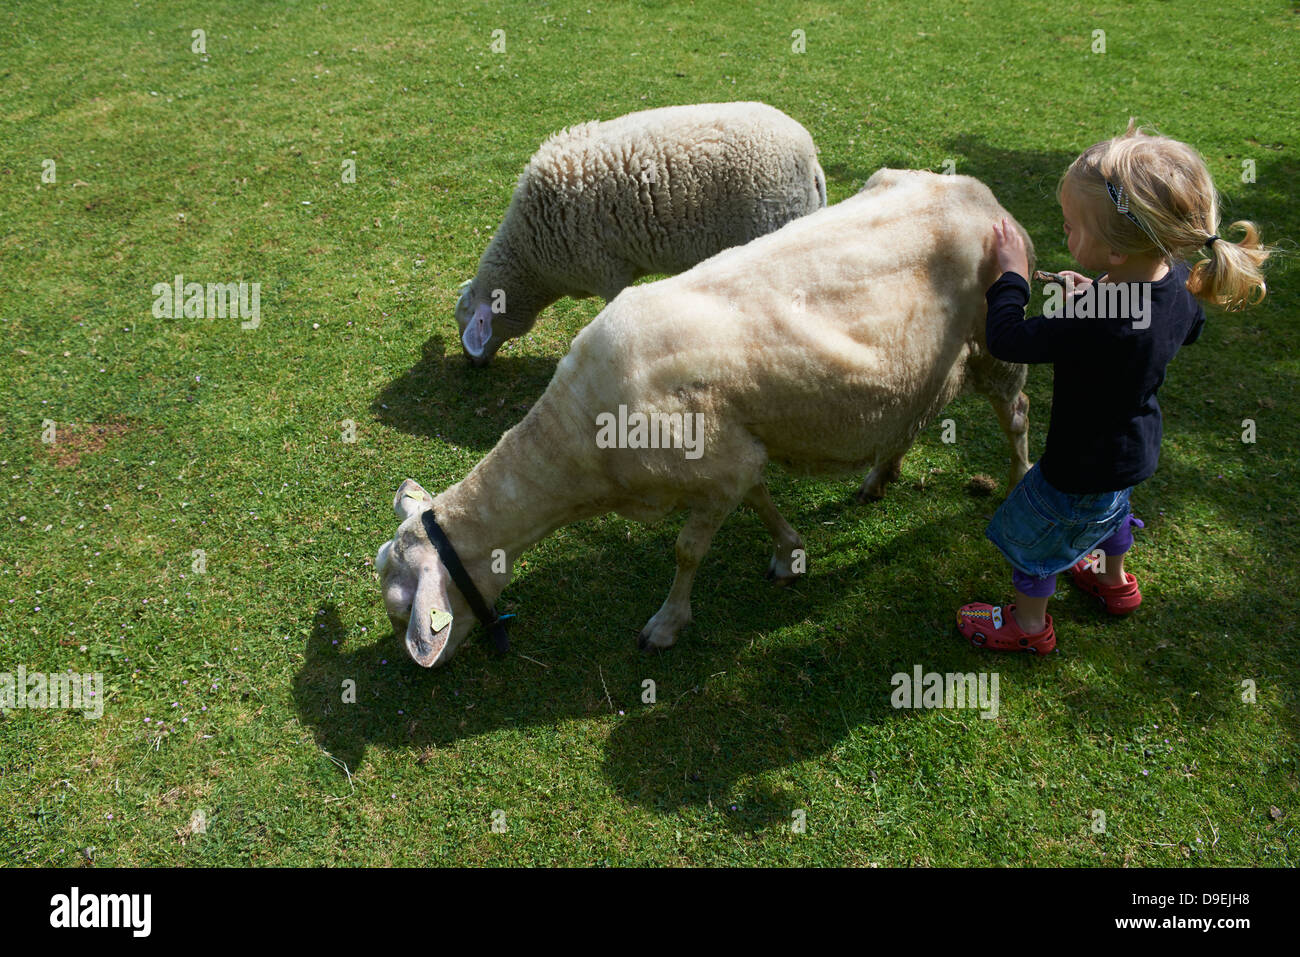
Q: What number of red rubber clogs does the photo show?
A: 2